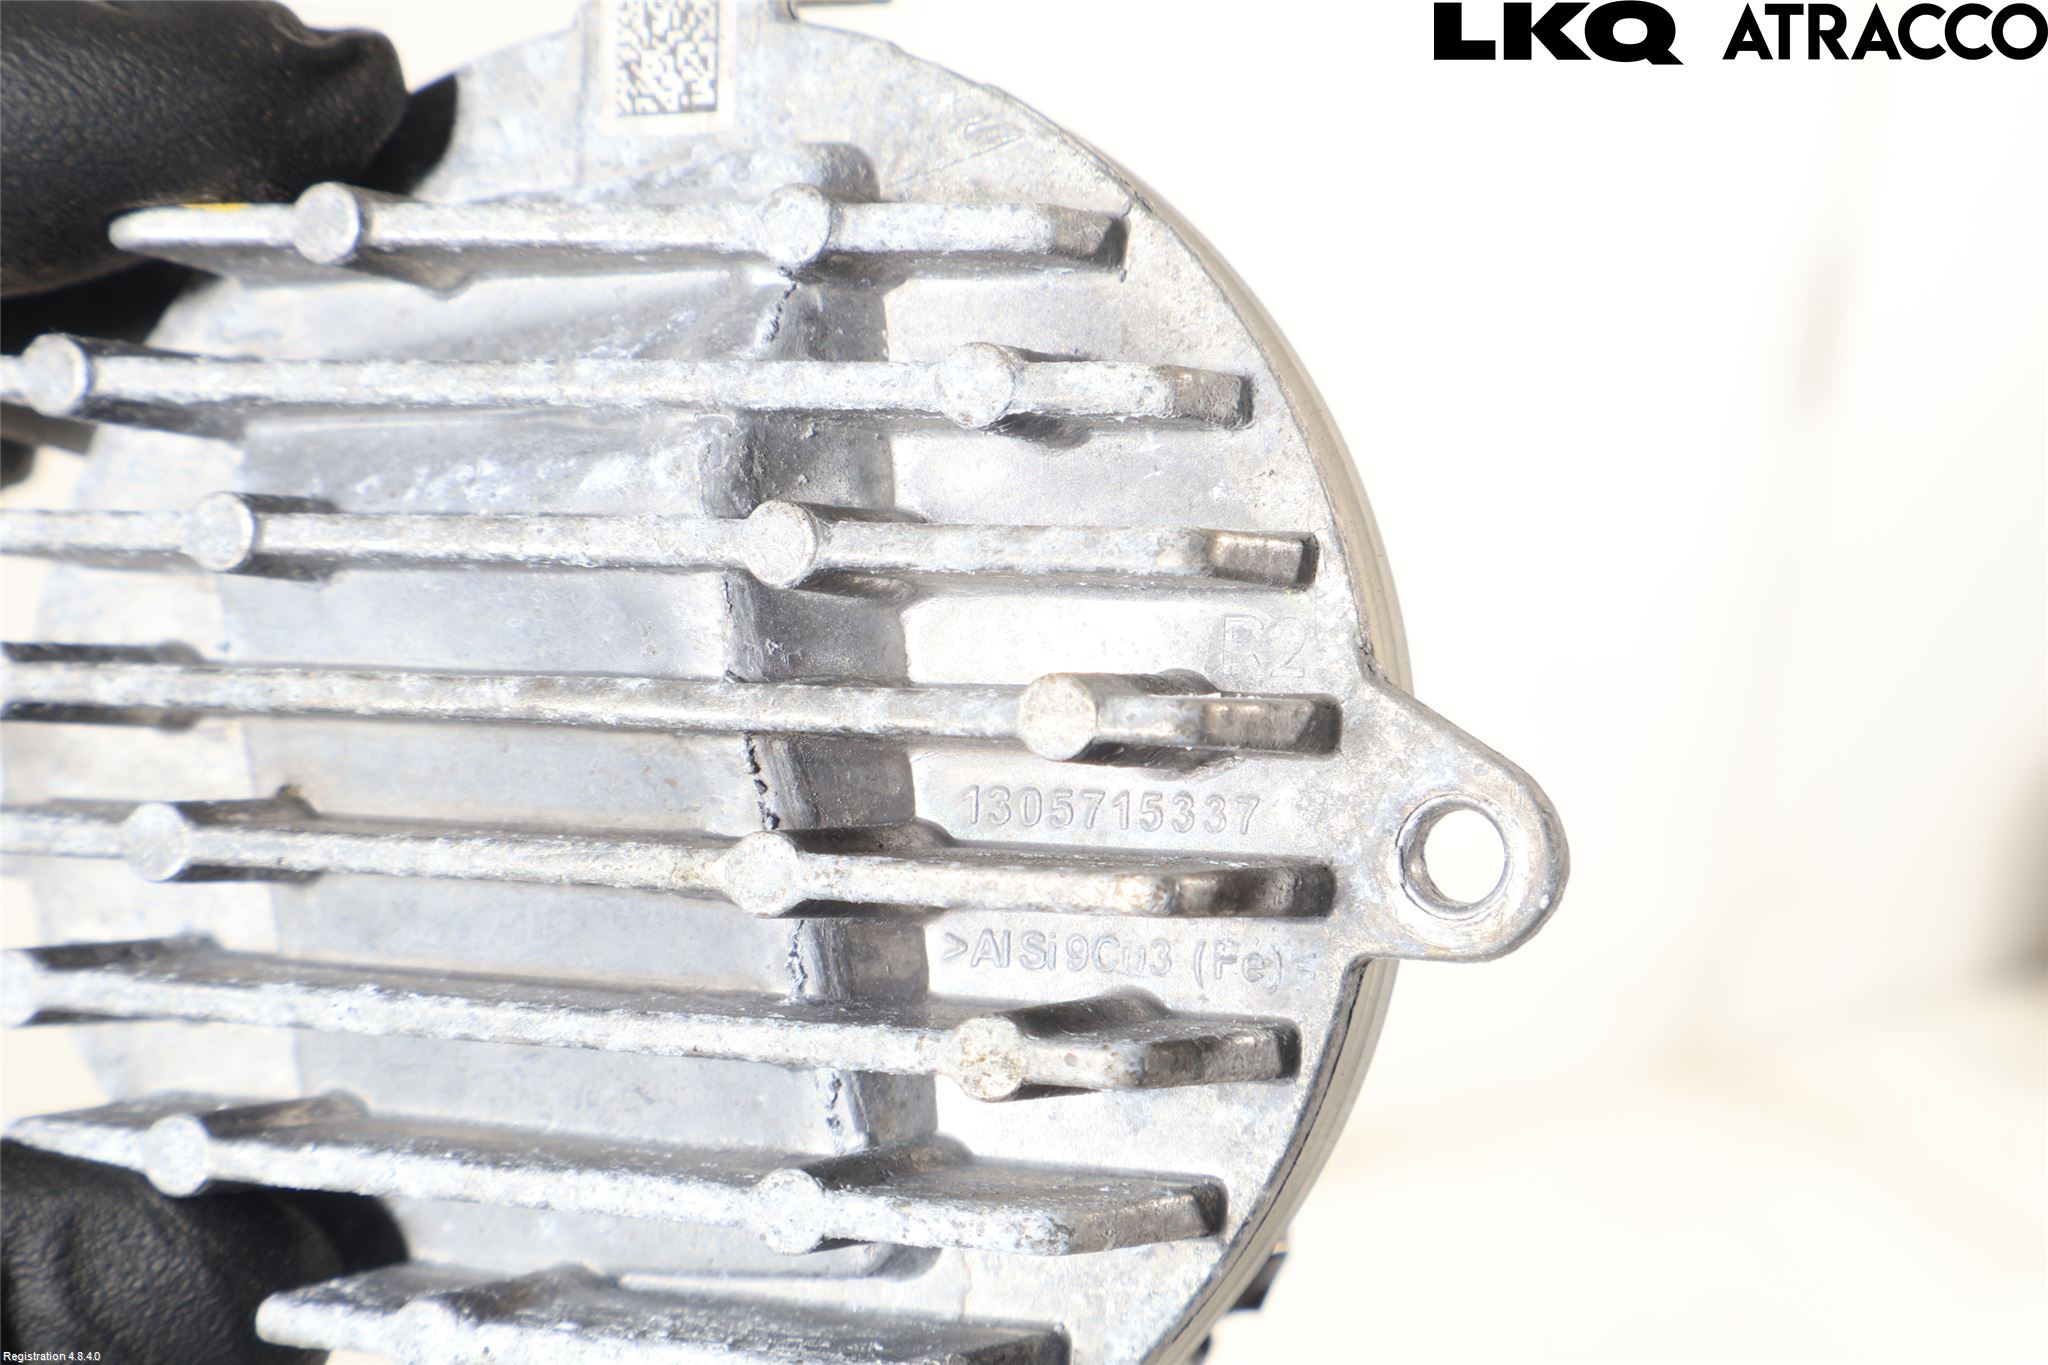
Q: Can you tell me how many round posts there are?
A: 14